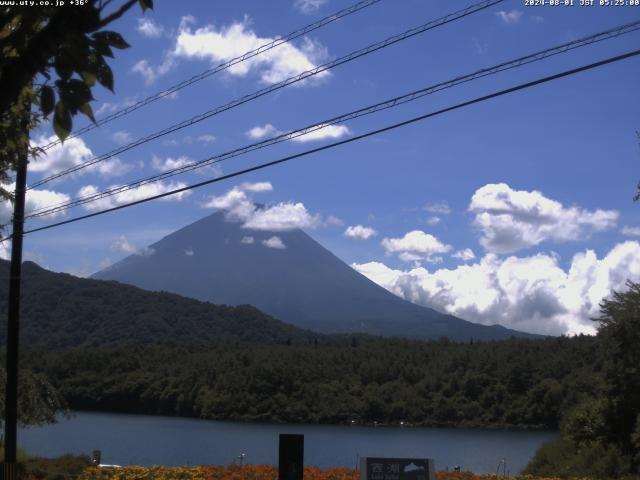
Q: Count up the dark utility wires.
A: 4